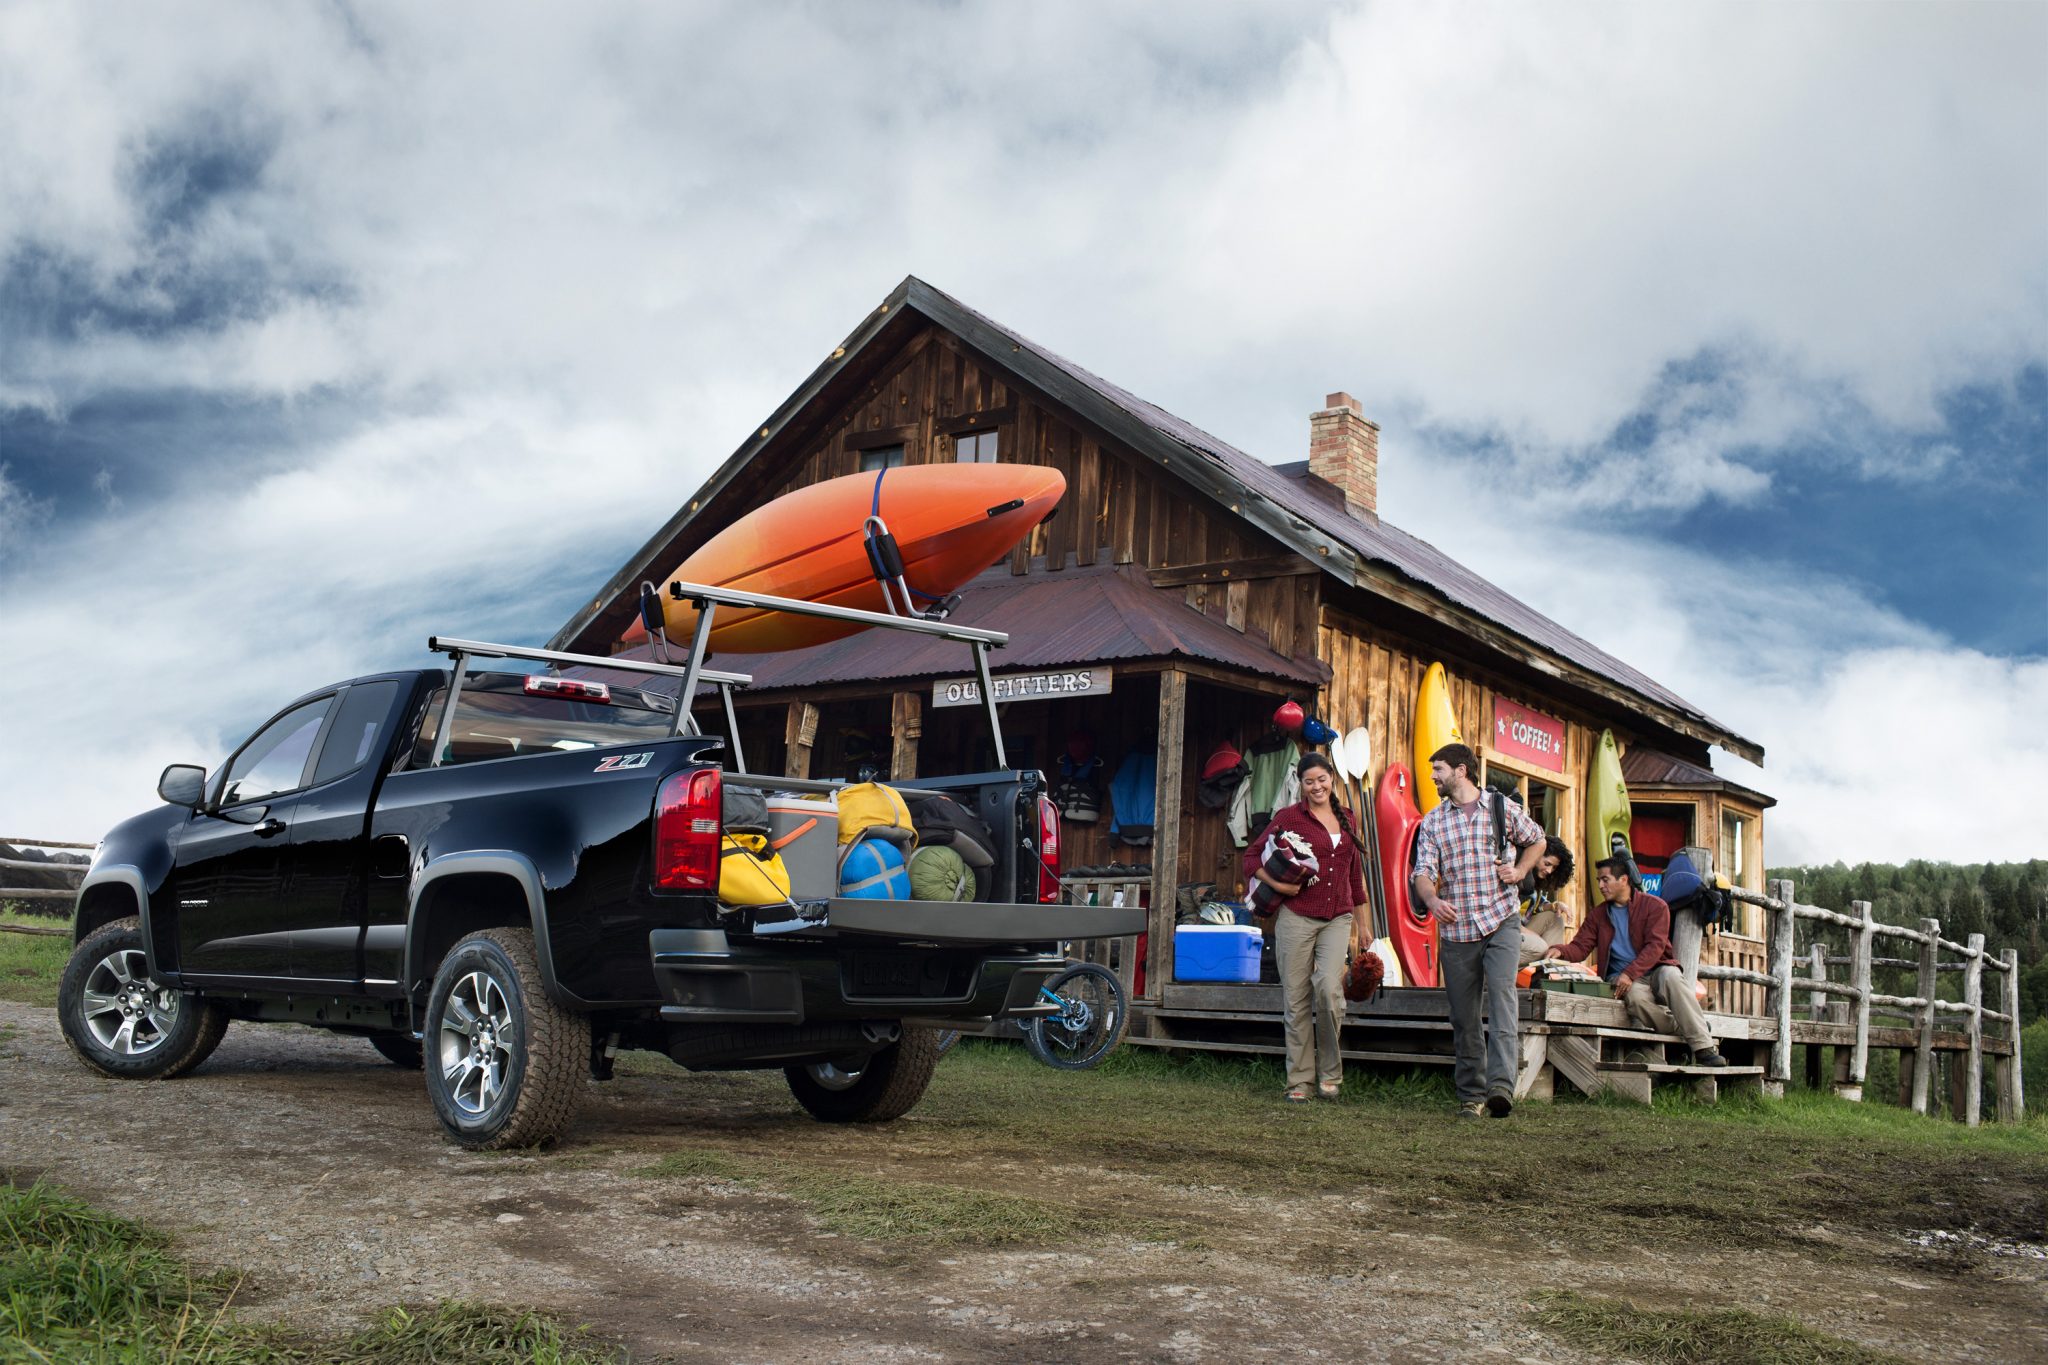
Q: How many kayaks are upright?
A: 3